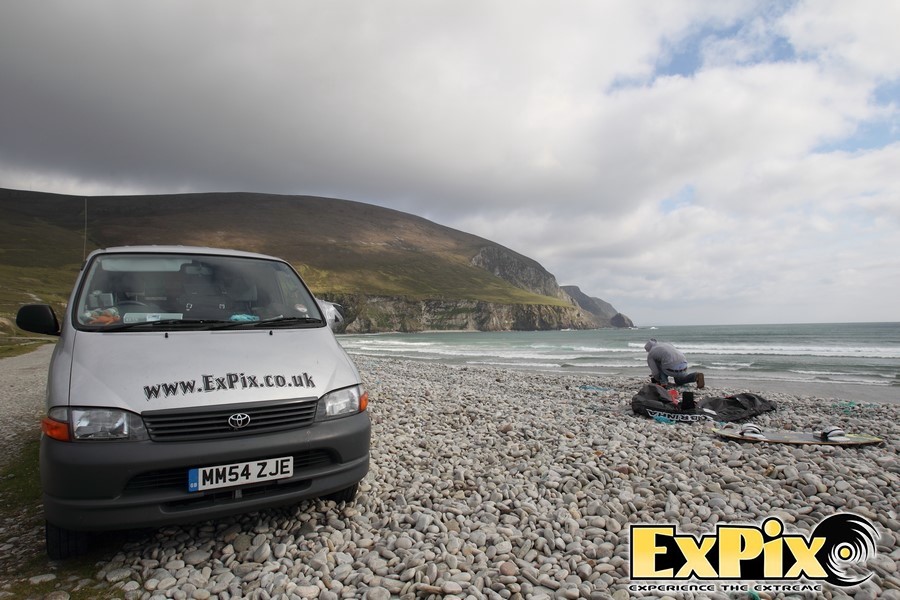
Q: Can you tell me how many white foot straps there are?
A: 2